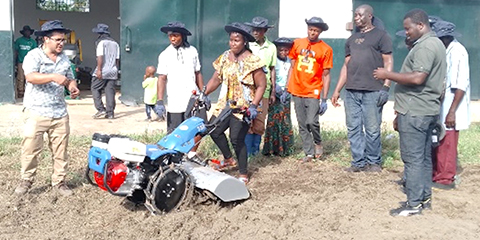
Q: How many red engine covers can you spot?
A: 1